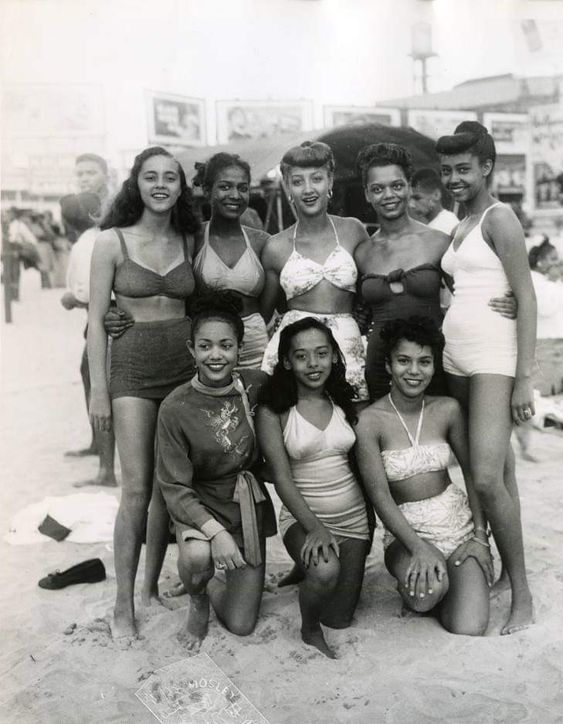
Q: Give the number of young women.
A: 8